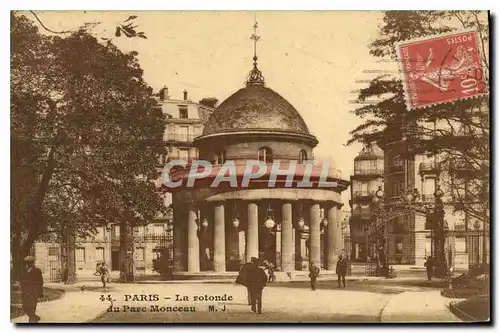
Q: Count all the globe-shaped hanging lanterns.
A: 5